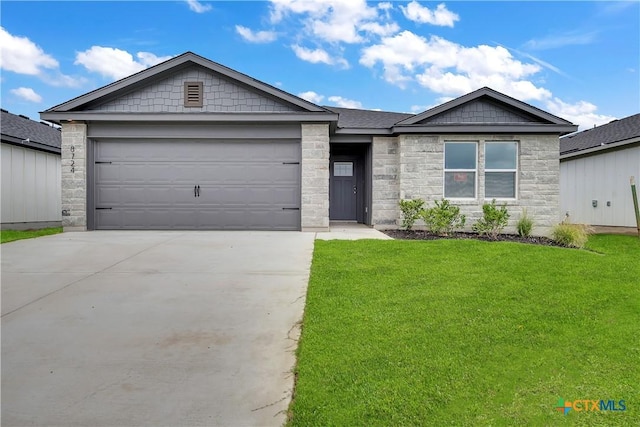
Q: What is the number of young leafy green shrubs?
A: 3